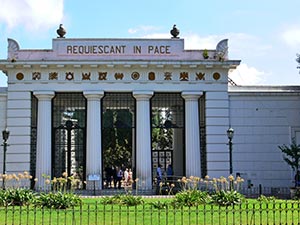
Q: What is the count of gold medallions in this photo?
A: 13